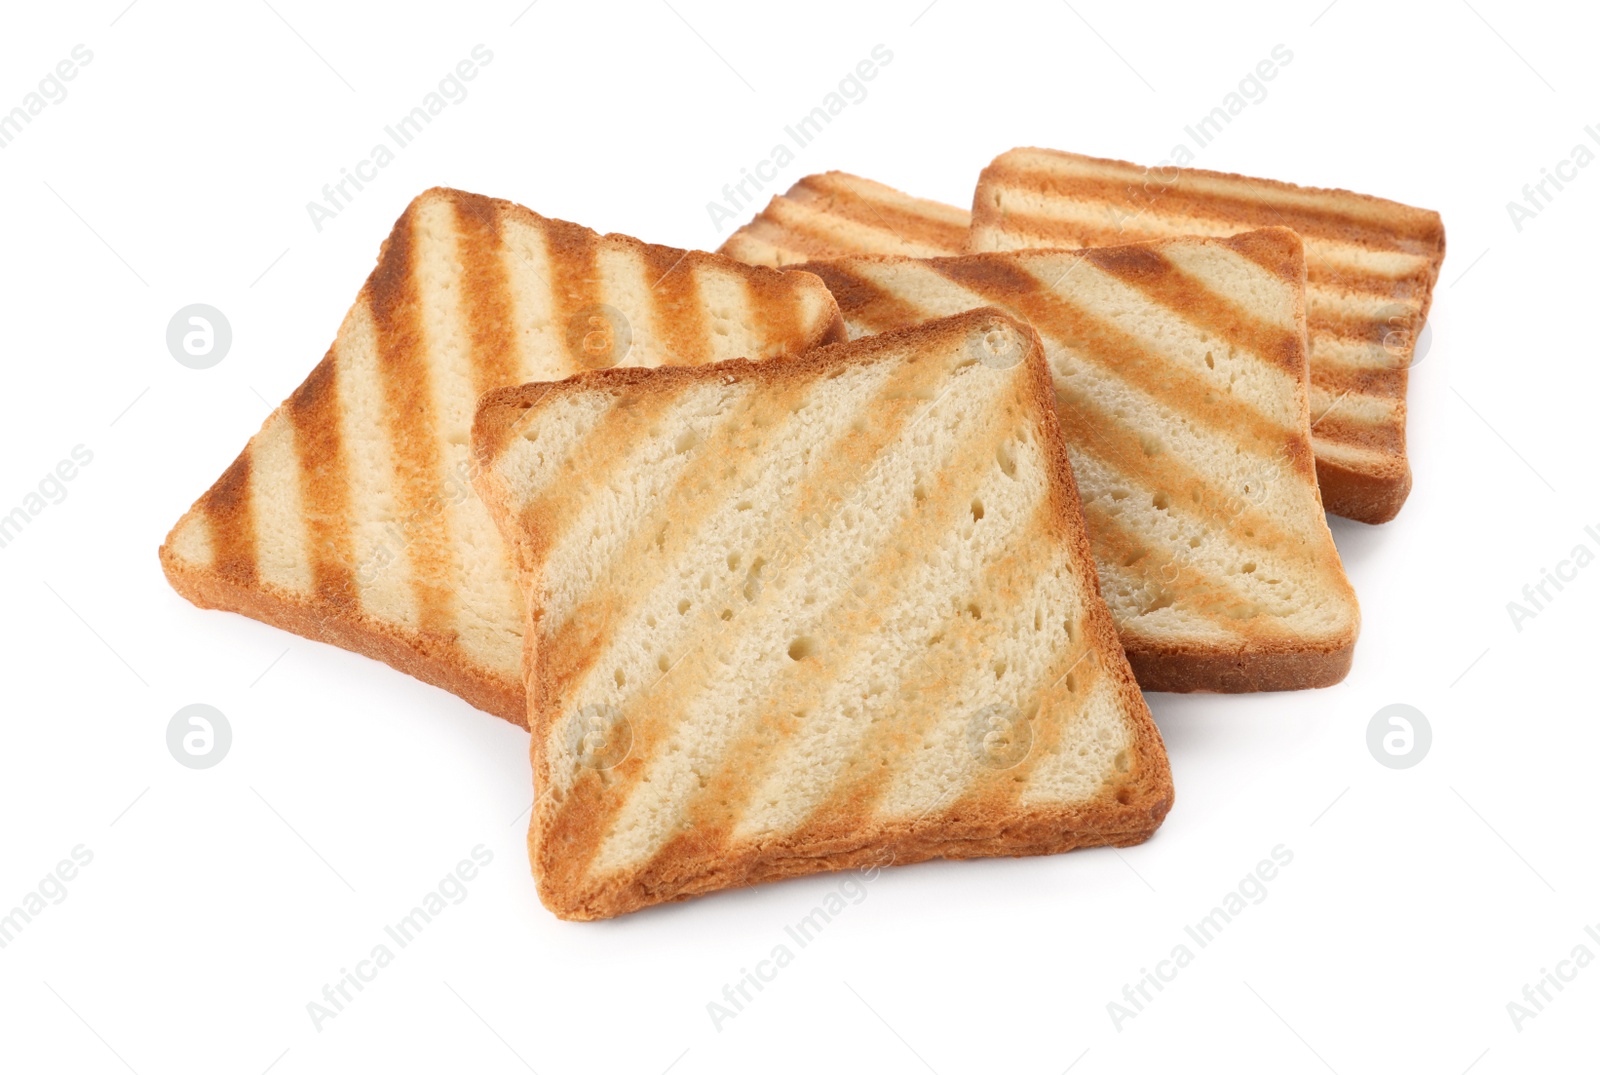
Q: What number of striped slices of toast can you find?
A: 5